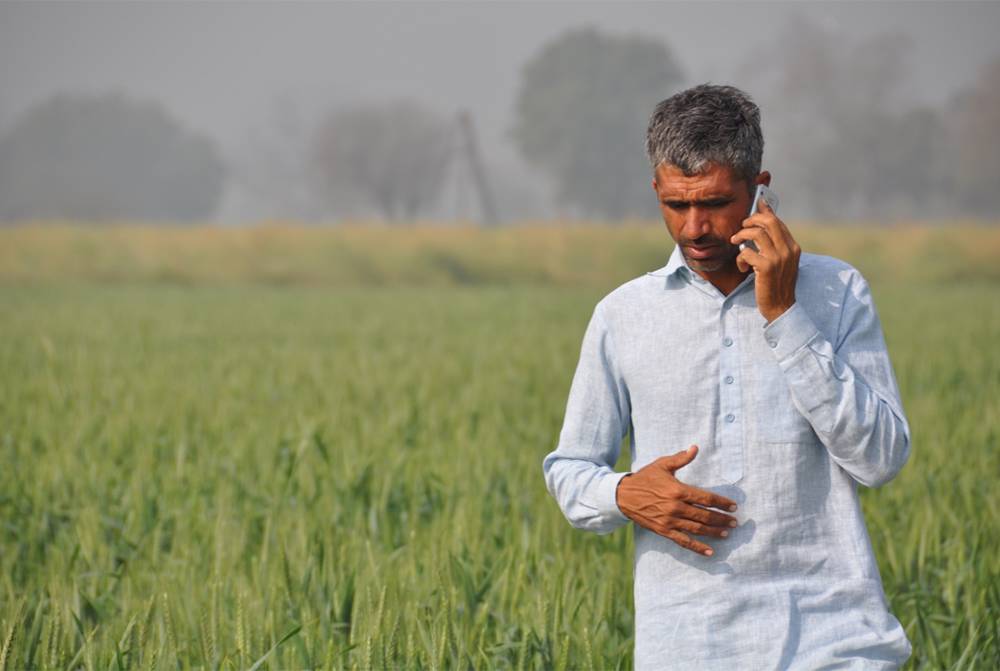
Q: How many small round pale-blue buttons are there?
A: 4